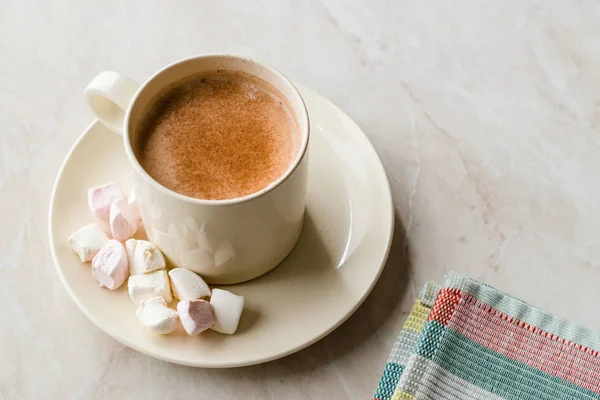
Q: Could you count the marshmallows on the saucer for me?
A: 10